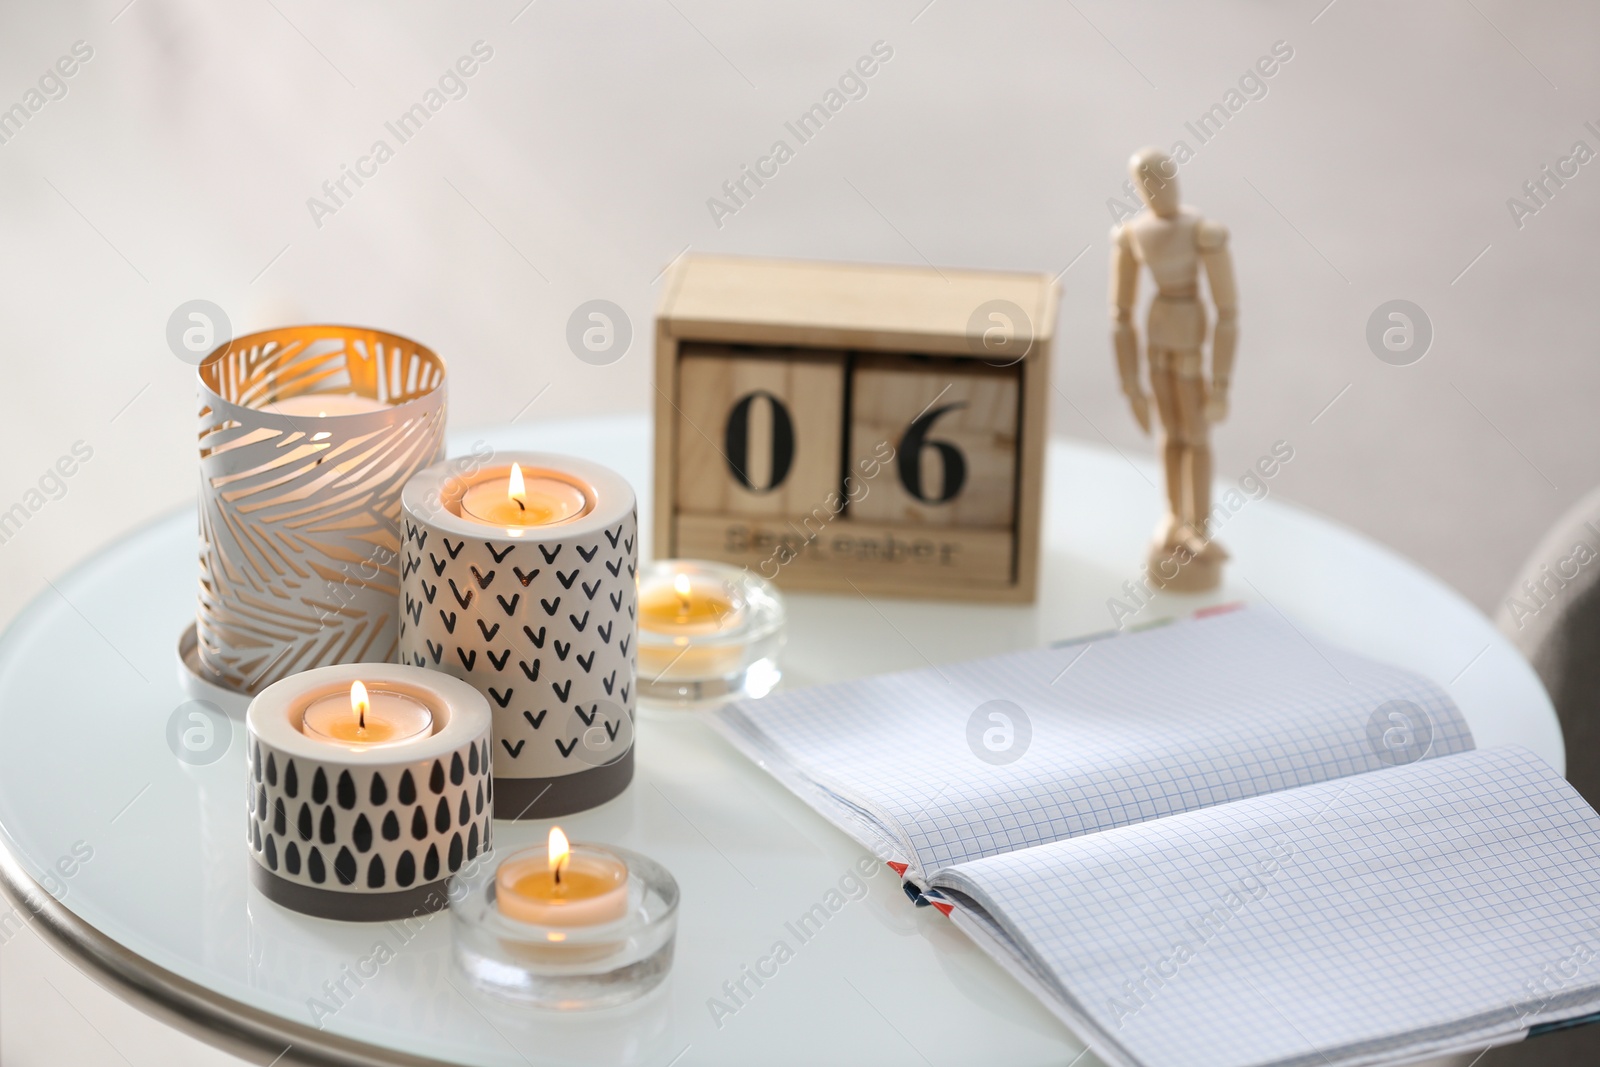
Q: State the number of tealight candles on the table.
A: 4